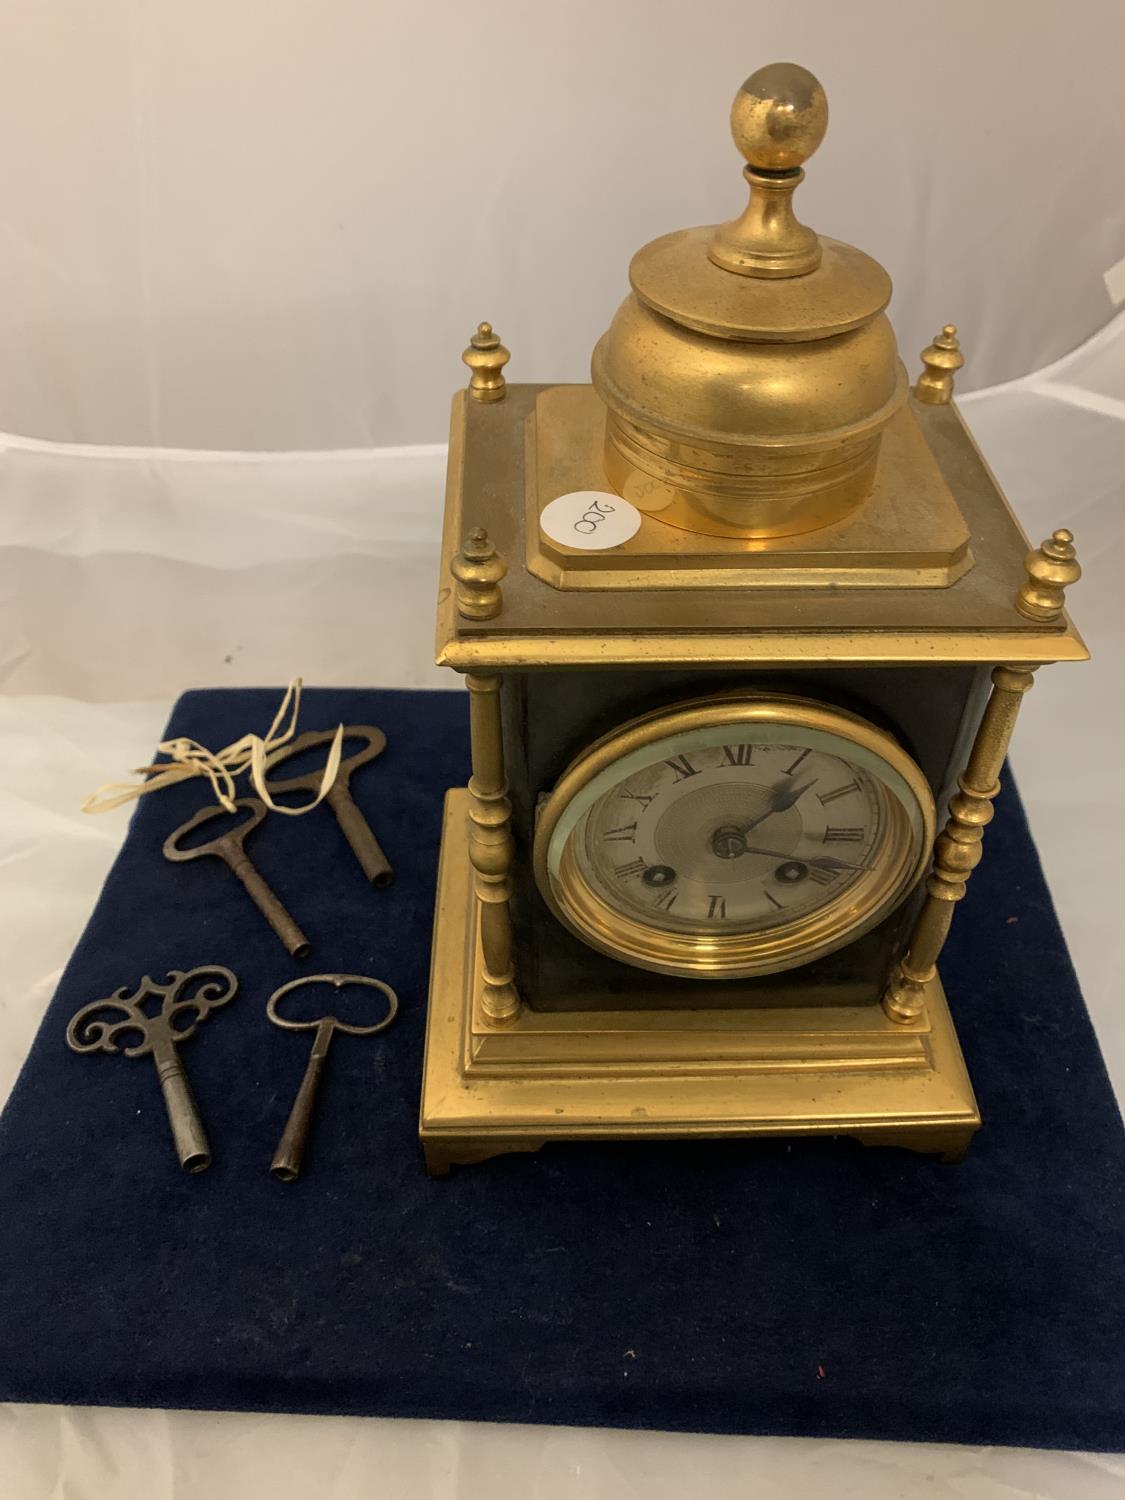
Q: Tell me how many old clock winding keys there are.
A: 4